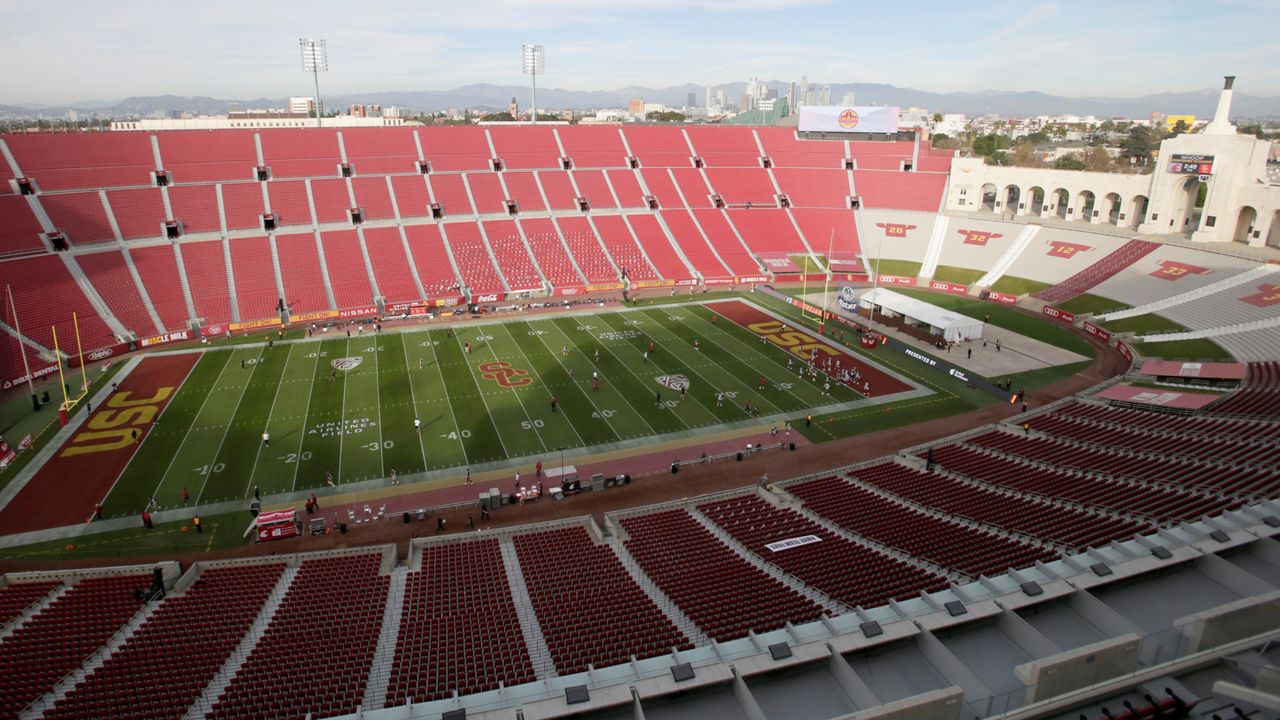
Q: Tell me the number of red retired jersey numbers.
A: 5